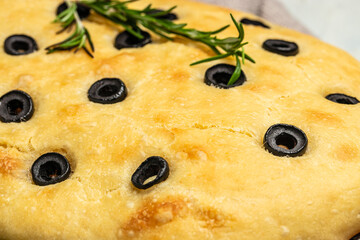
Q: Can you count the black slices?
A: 13